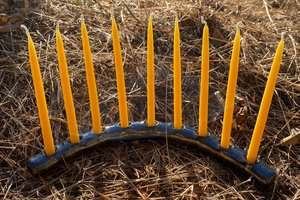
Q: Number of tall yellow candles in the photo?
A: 9